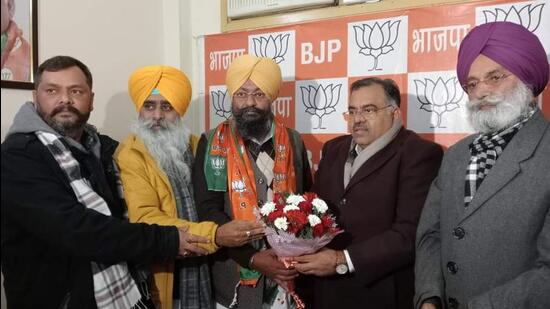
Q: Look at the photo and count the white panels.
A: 6